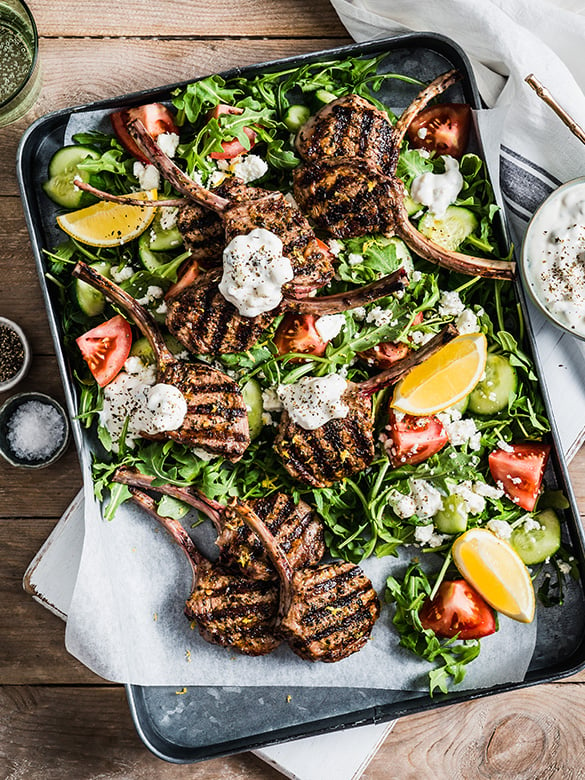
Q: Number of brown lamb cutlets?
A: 10